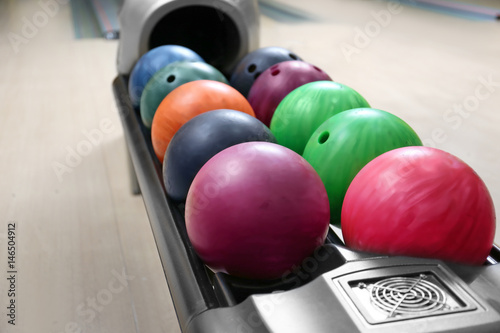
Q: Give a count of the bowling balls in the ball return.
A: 10